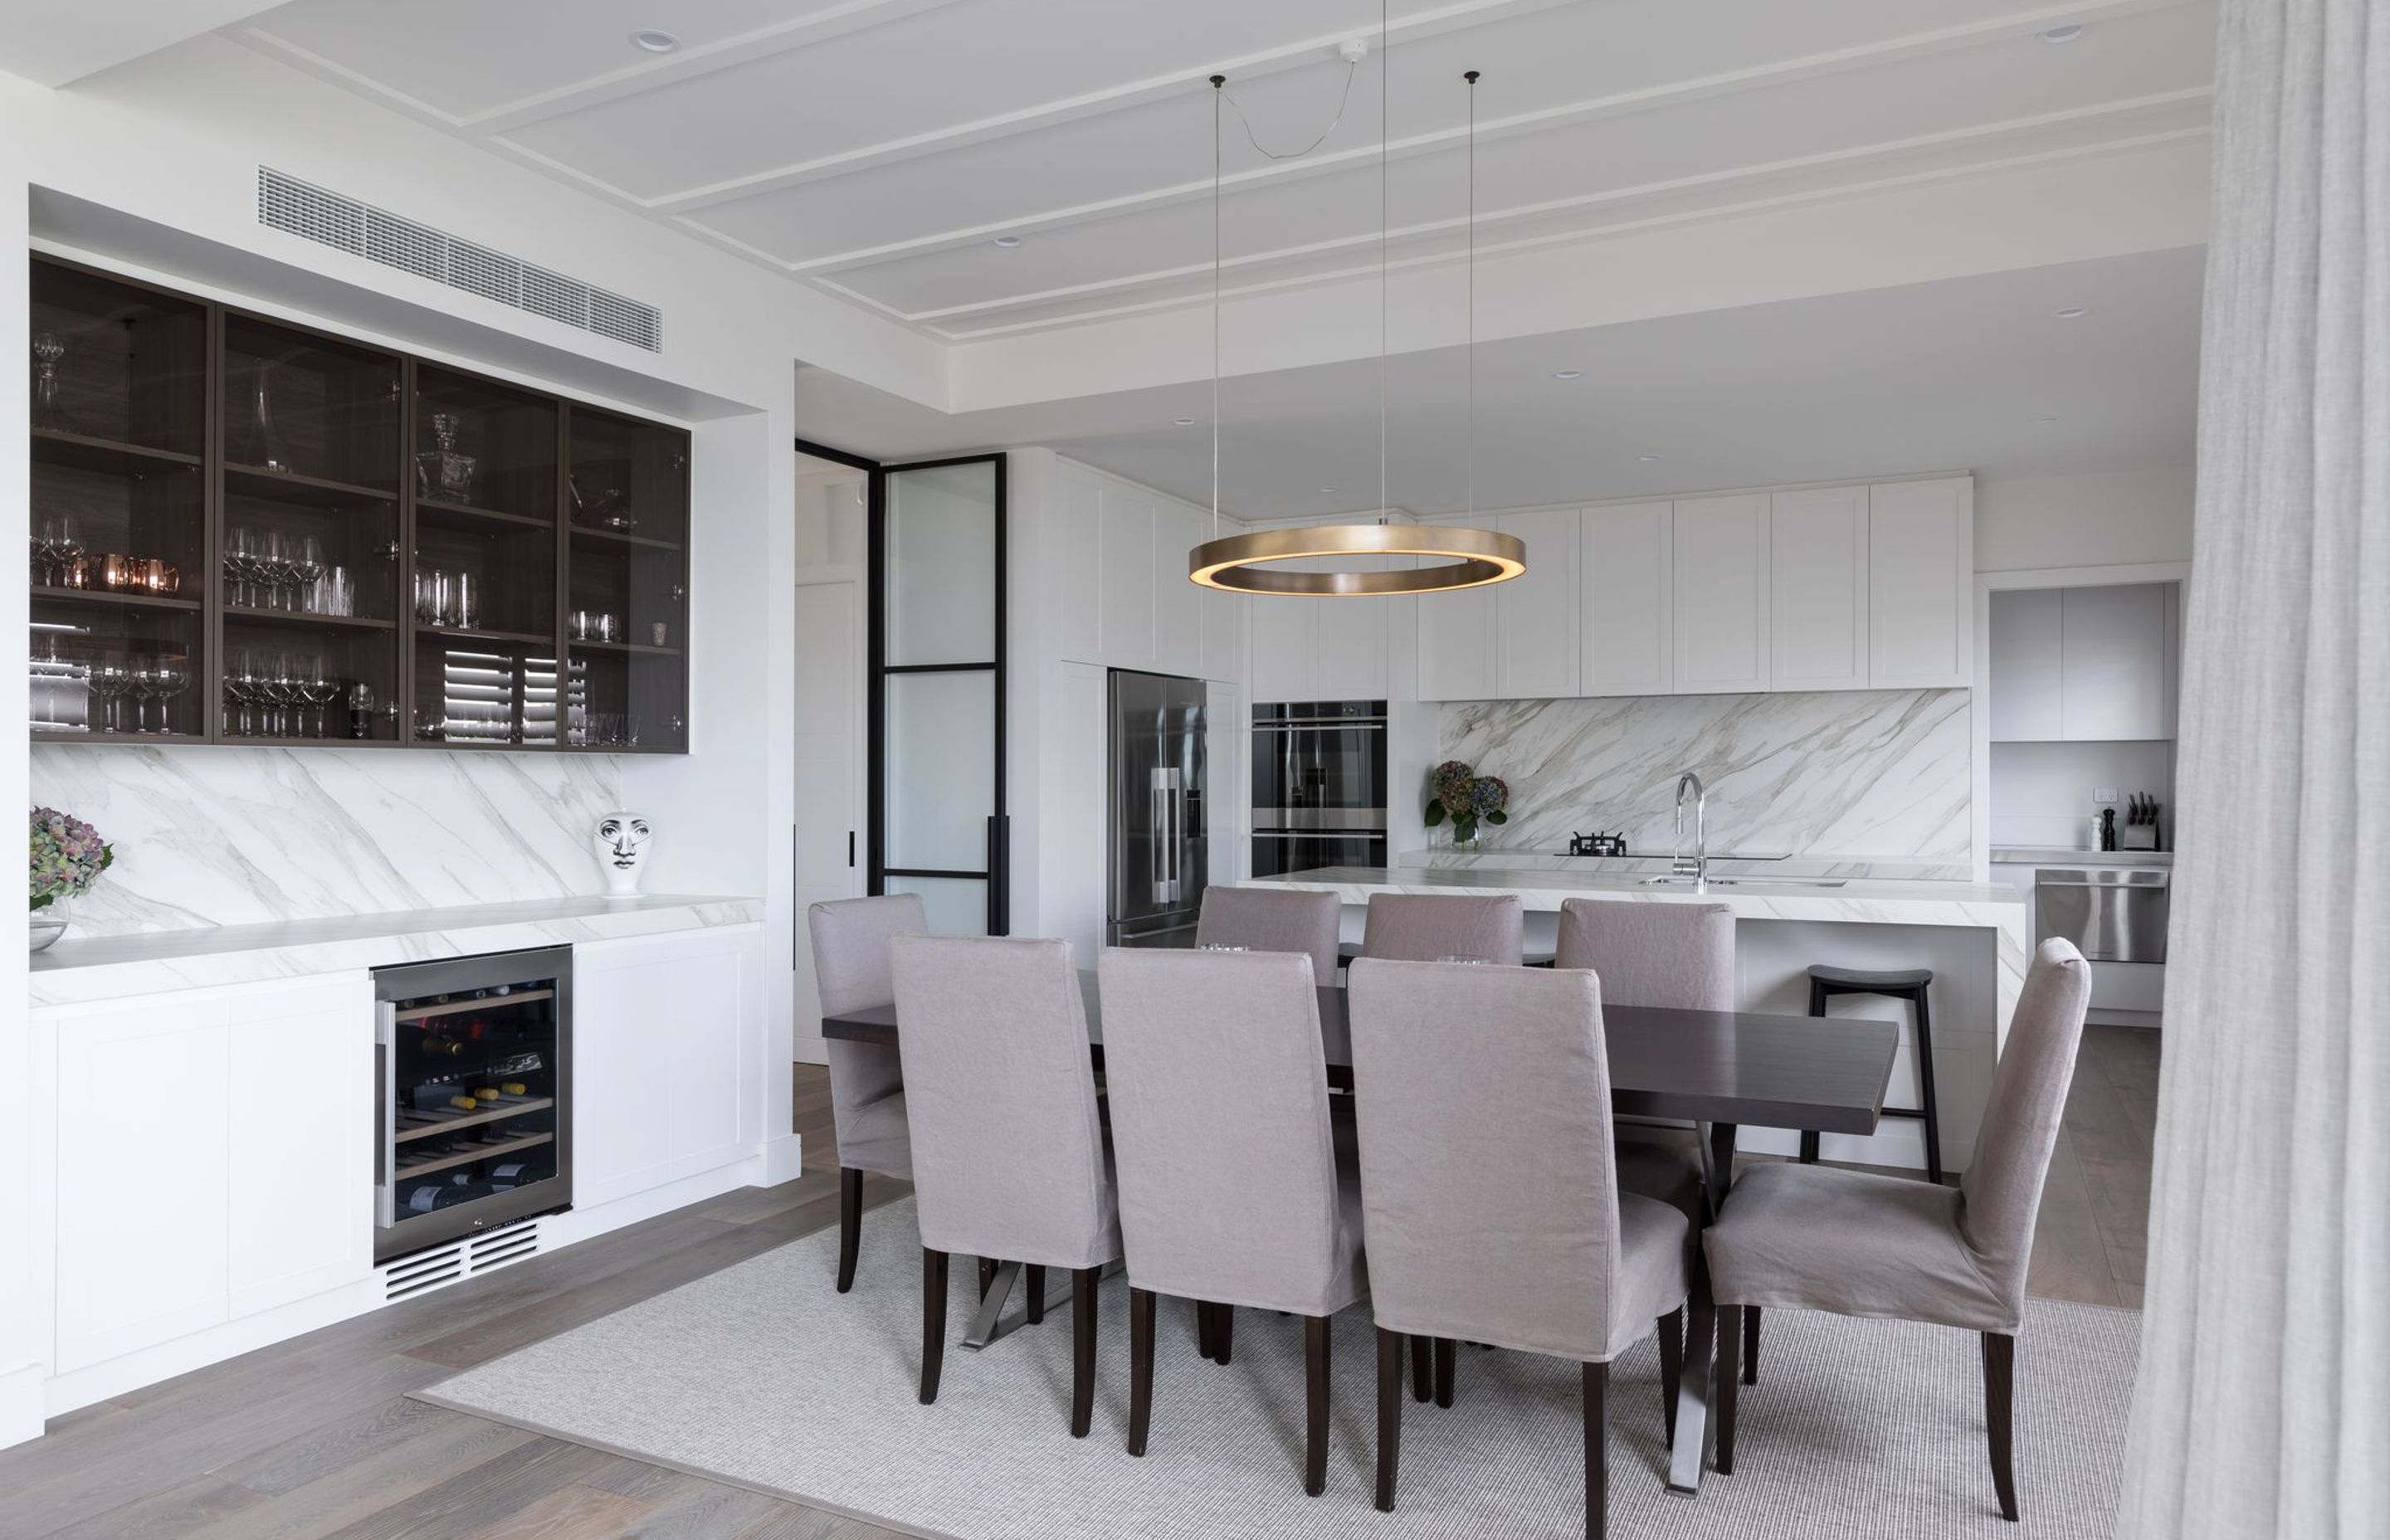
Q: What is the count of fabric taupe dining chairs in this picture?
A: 8